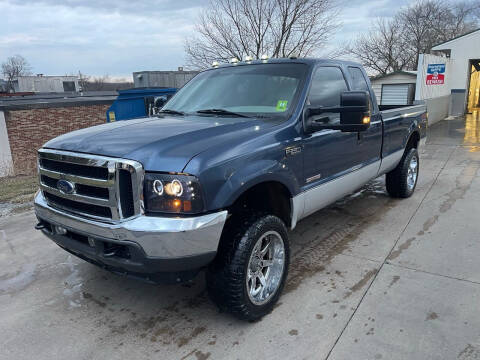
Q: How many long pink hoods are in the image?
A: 0